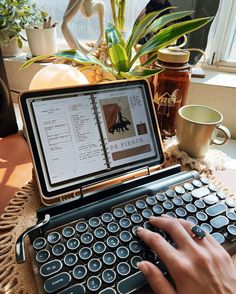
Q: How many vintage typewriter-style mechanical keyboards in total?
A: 1